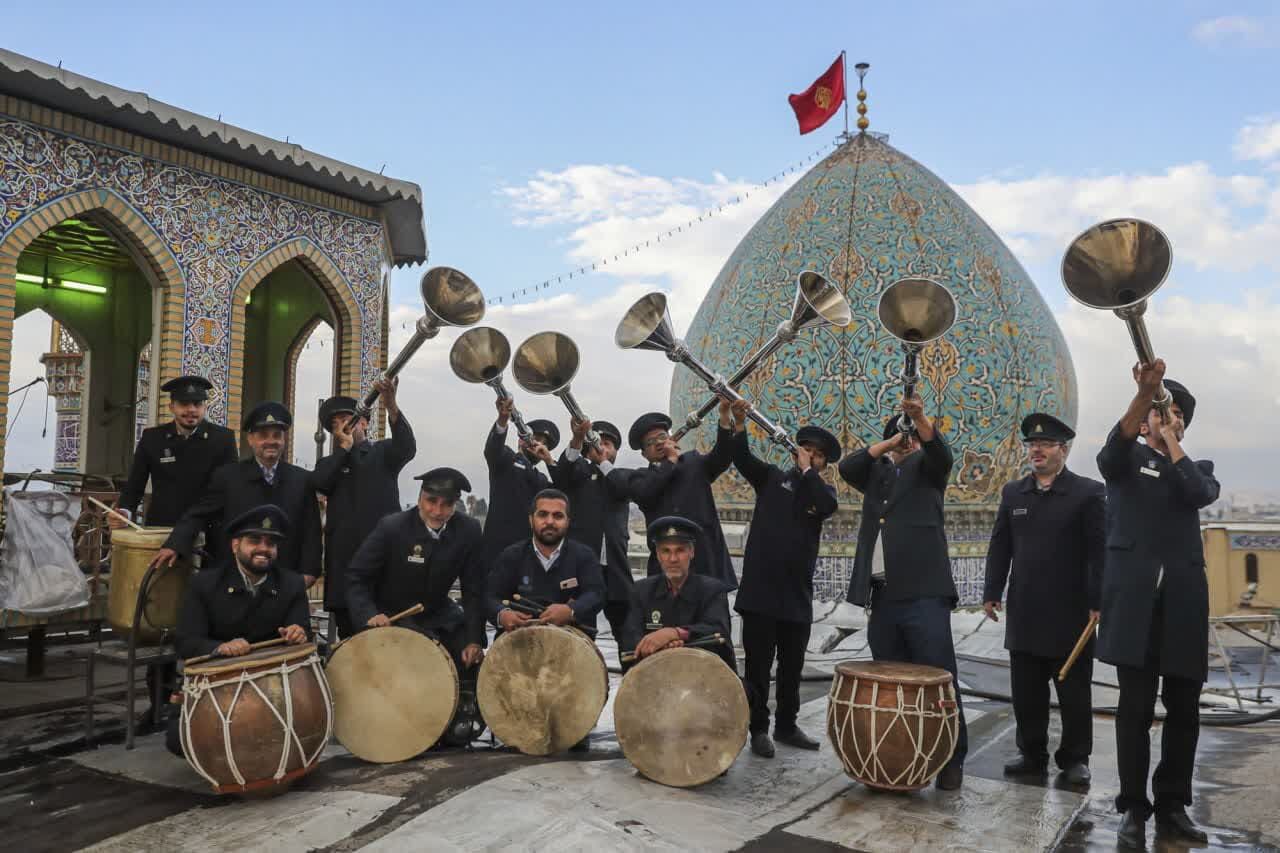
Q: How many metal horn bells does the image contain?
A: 7